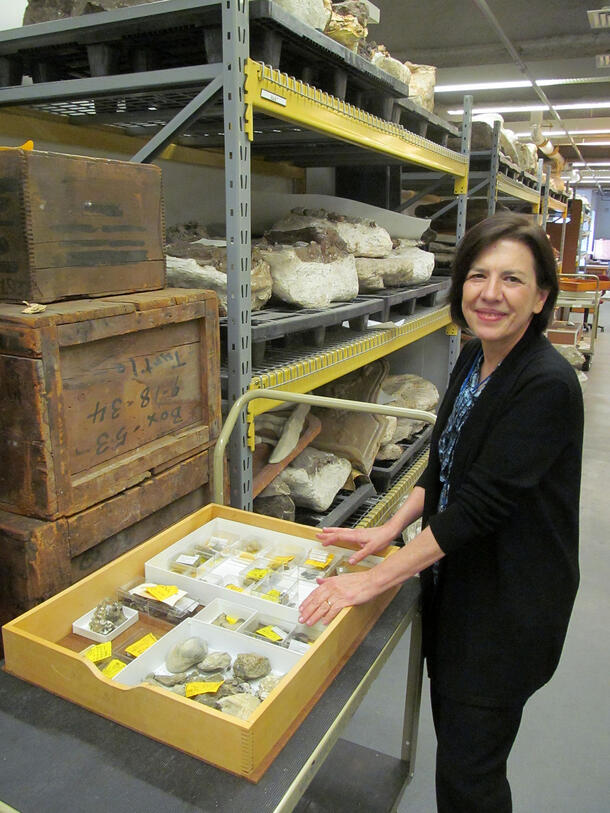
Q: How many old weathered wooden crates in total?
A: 3